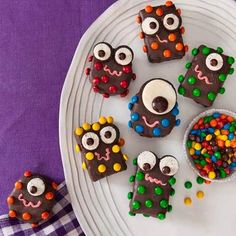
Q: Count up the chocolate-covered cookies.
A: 7